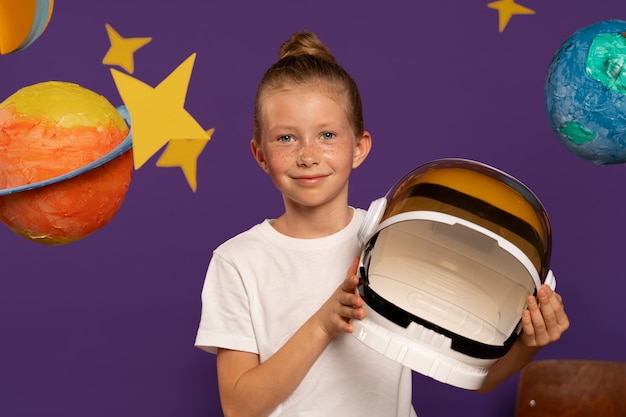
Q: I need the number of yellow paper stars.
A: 4